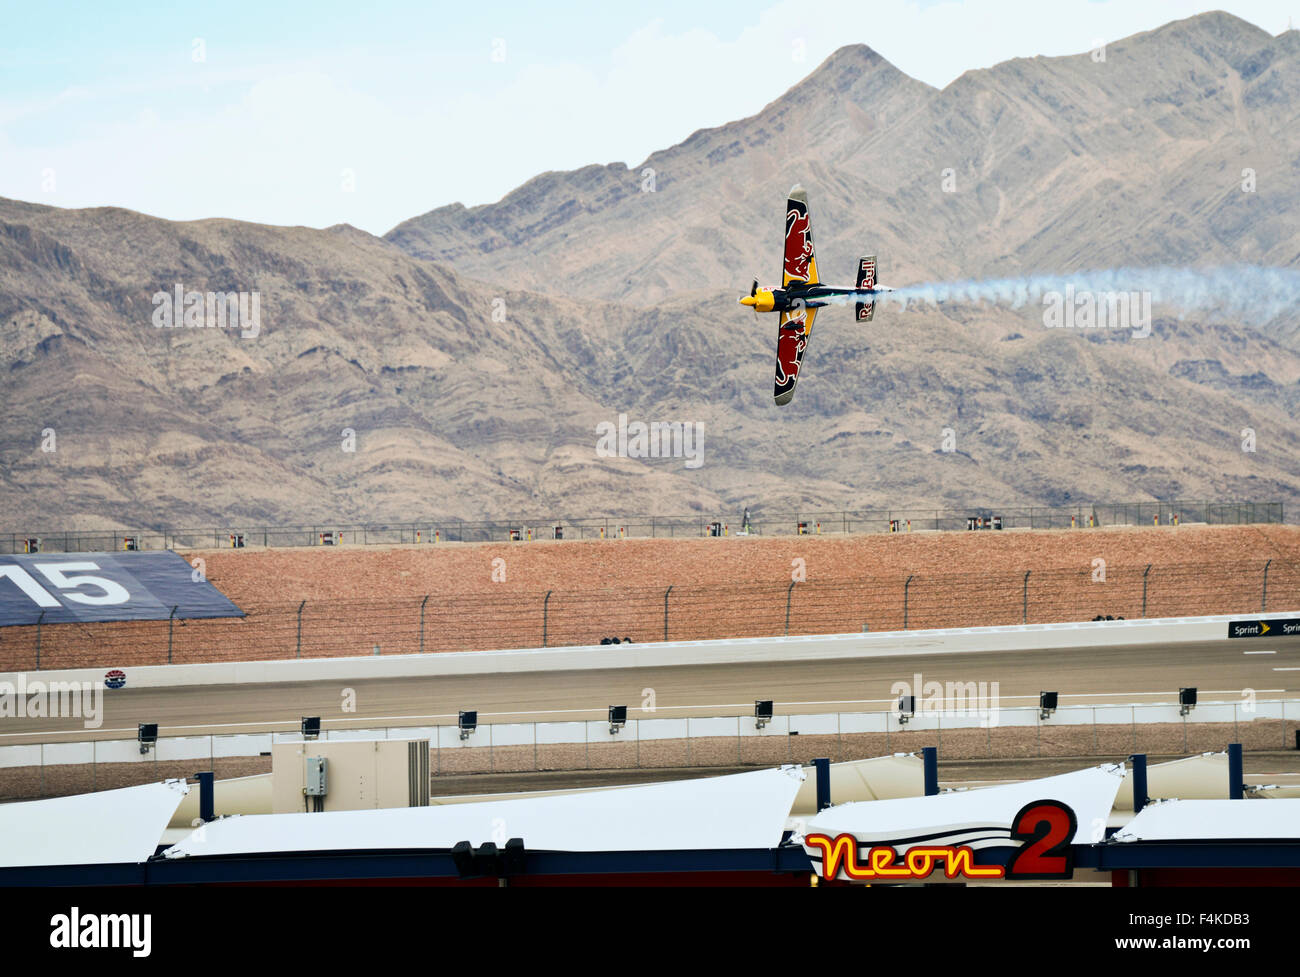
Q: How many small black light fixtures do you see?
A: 8